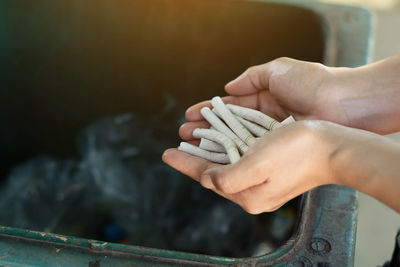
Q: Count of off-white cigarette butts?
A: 8